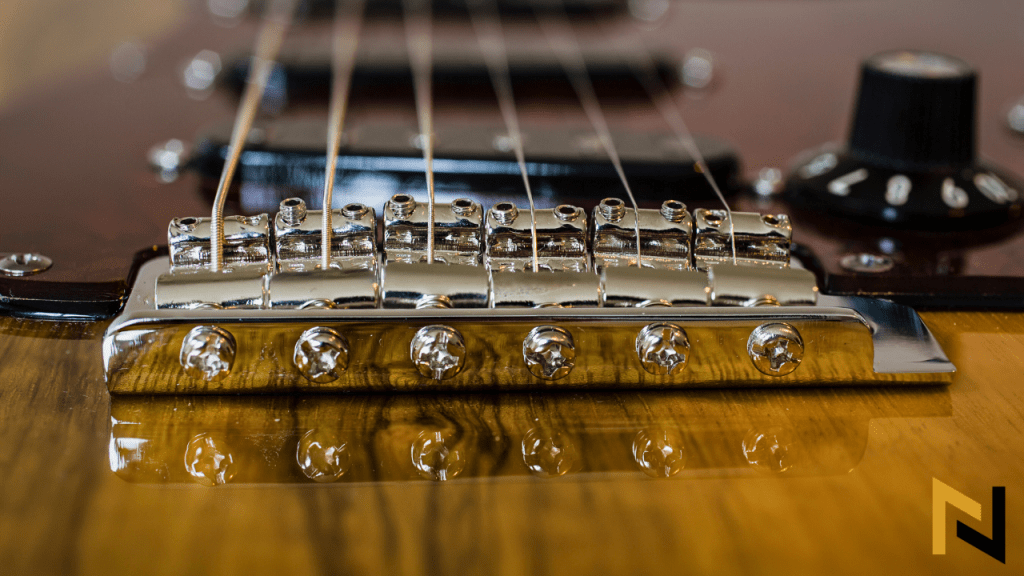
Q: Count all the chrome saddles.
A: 6